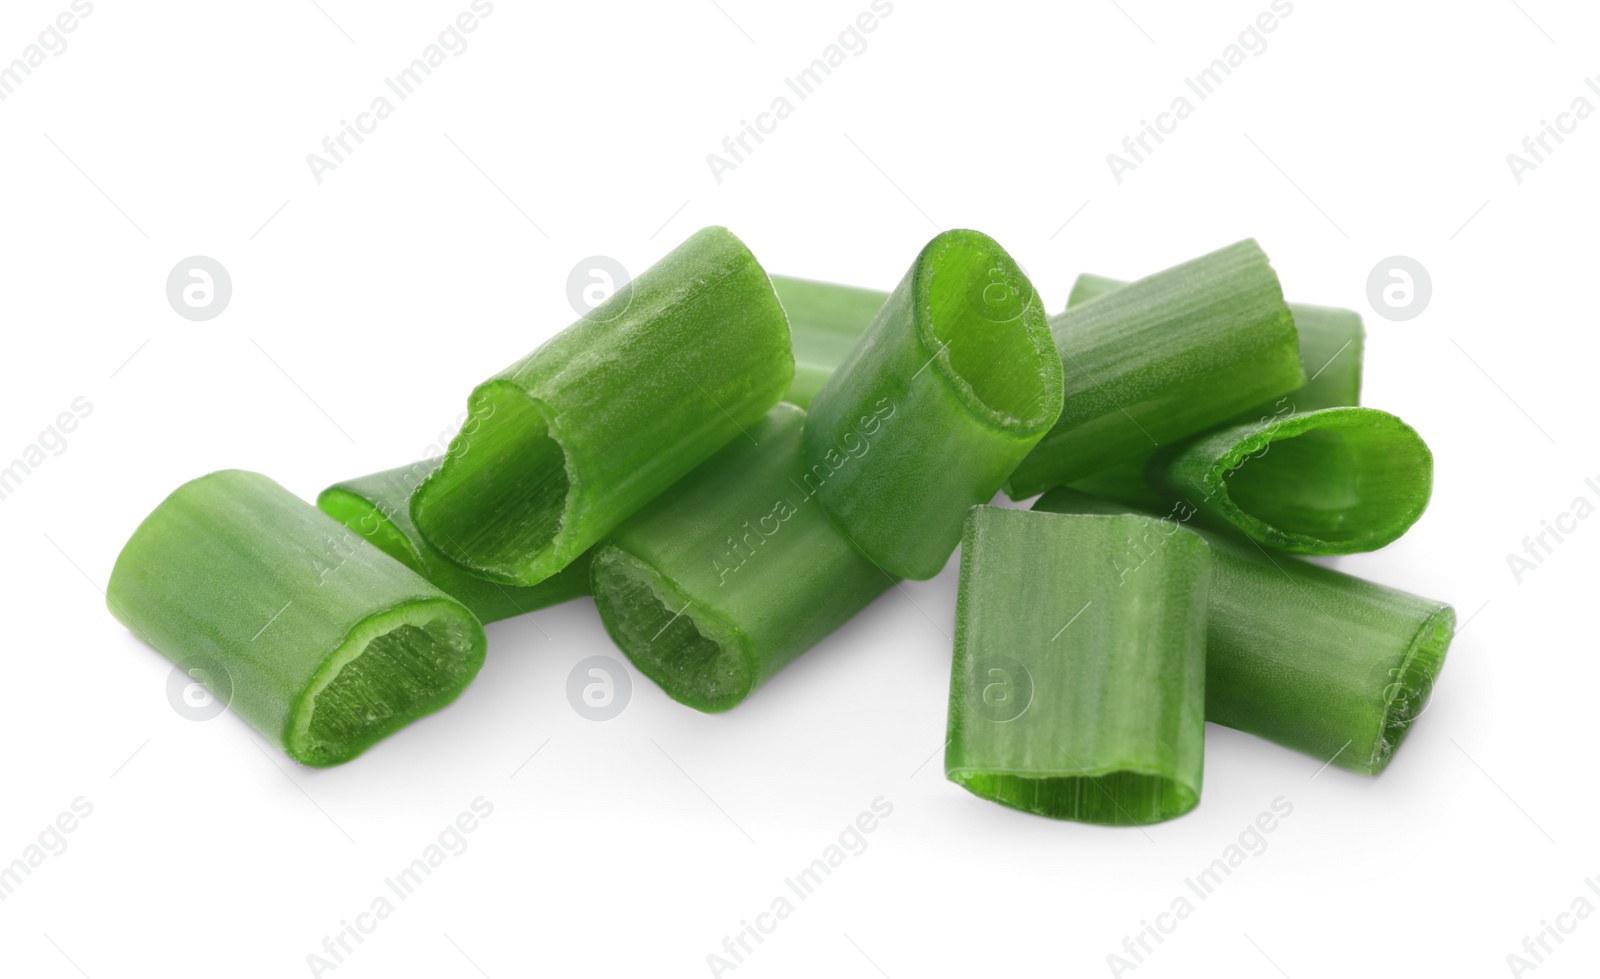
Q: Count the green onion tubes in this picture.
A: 11